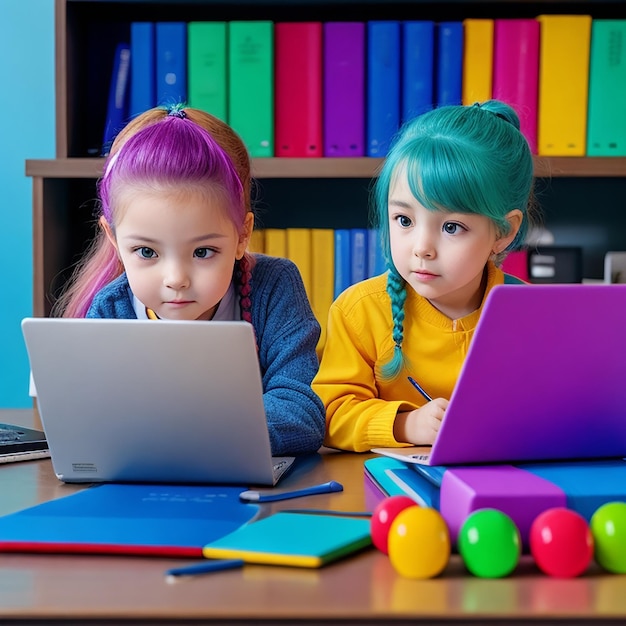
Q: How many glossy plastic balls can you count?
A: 5